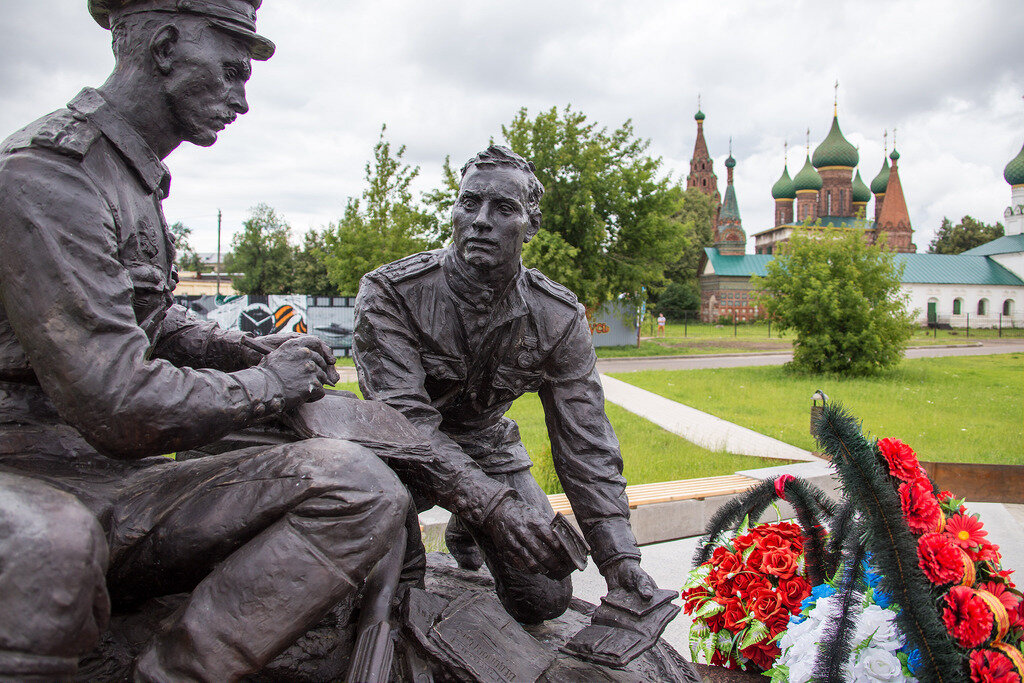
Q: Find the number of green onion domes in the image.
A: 9